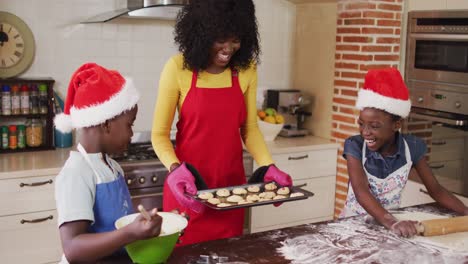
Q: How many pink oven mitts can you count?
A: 2